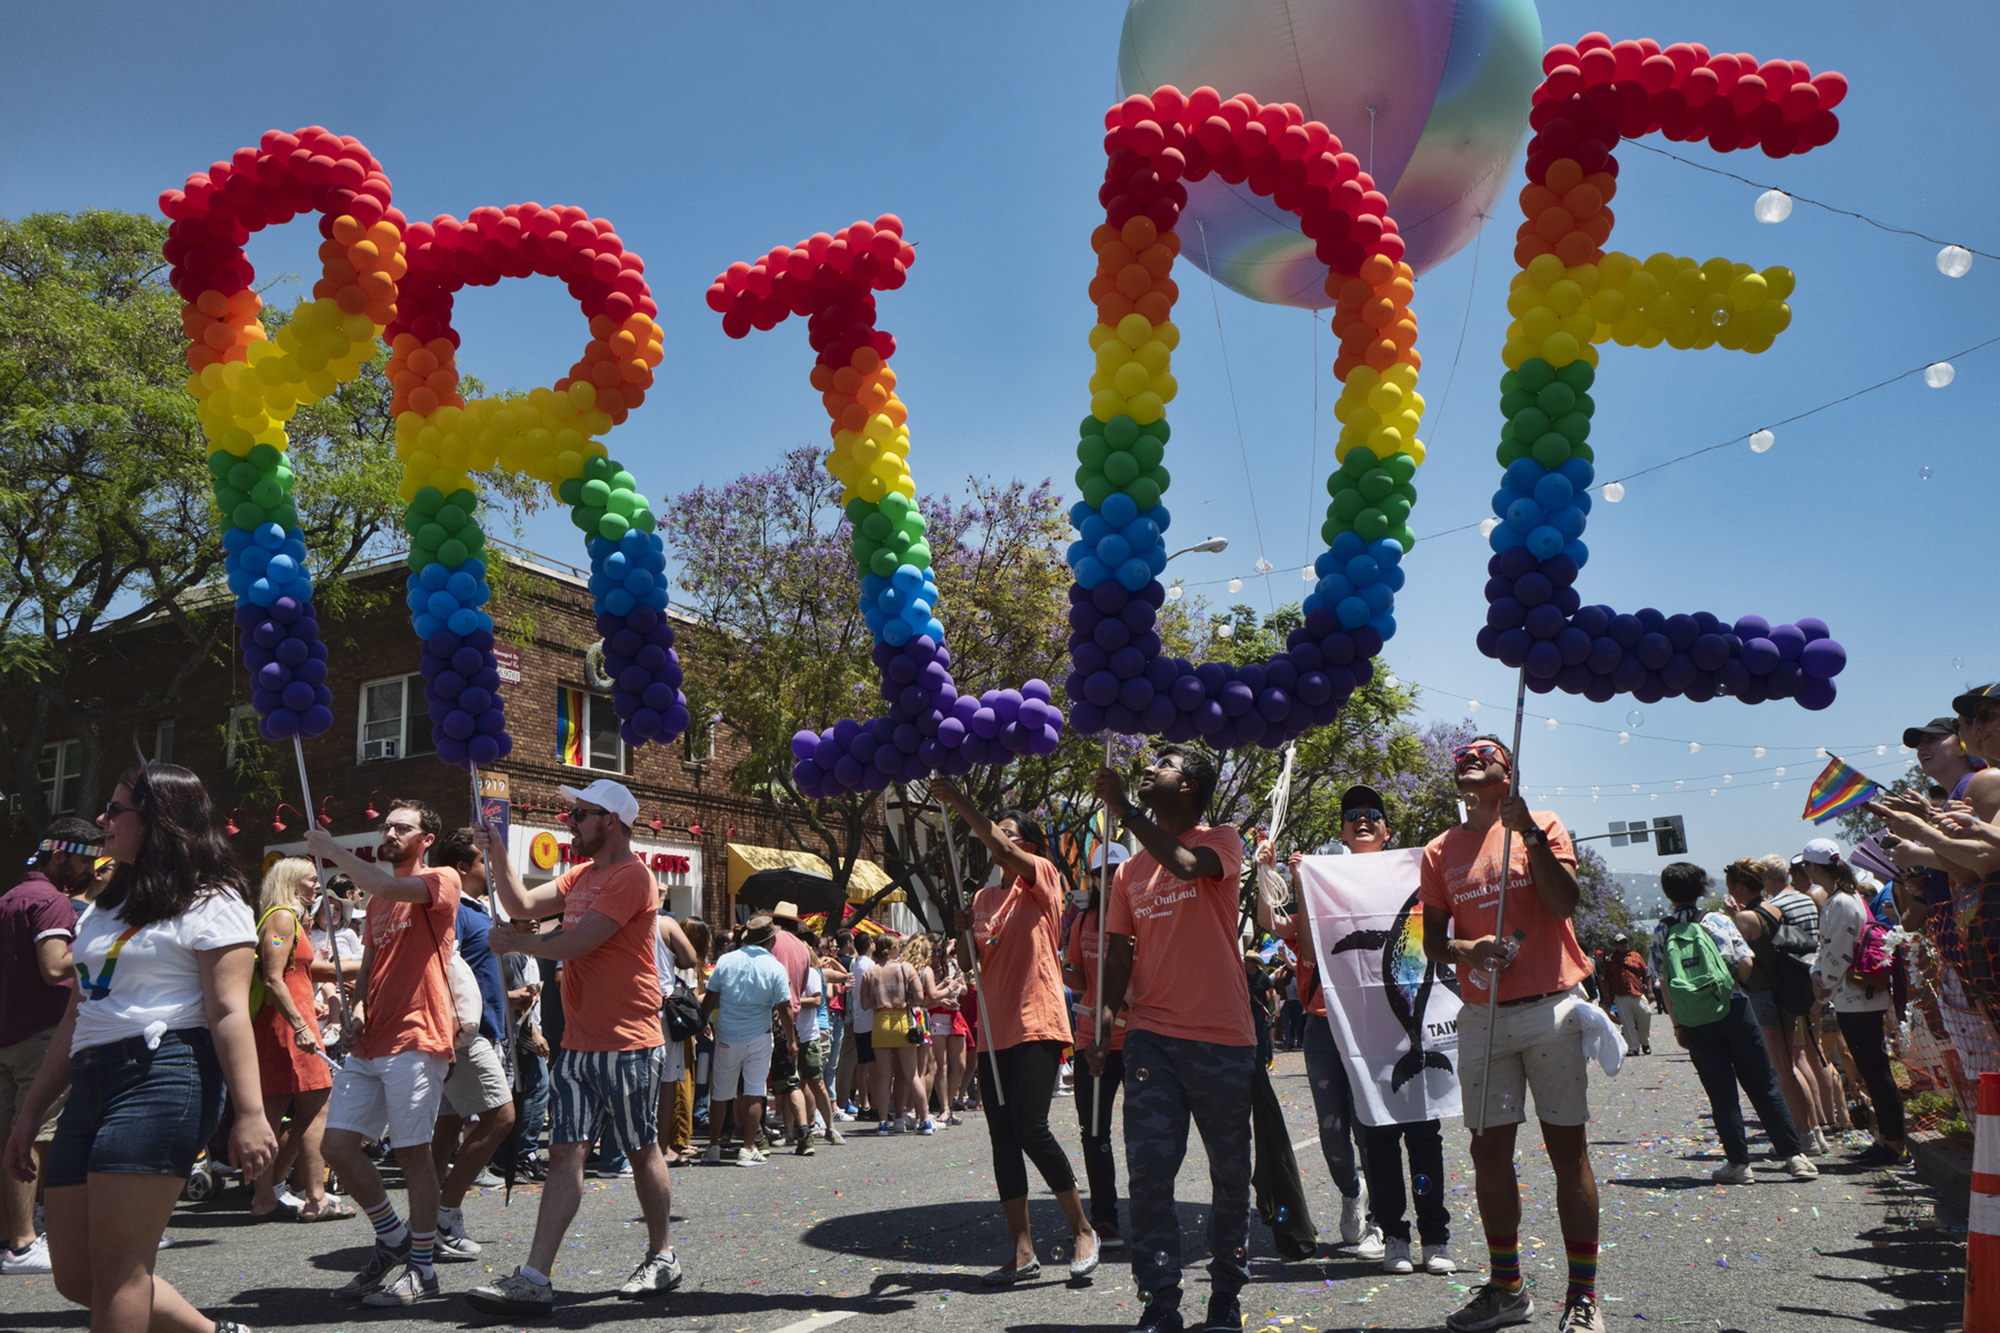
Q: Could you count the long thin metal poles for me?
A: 5